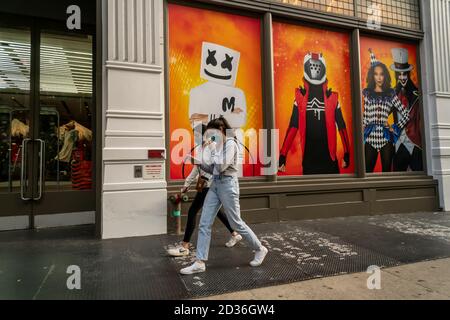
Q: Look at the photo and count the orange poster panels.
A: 3